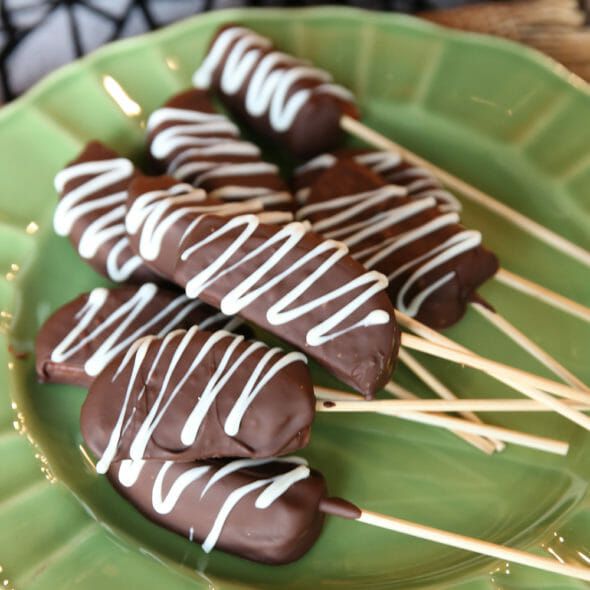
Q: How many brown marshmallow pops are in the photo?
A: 10